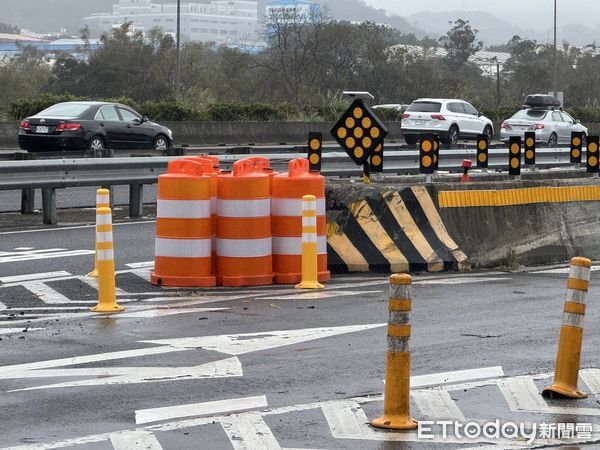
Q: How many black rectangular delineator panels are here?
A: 9